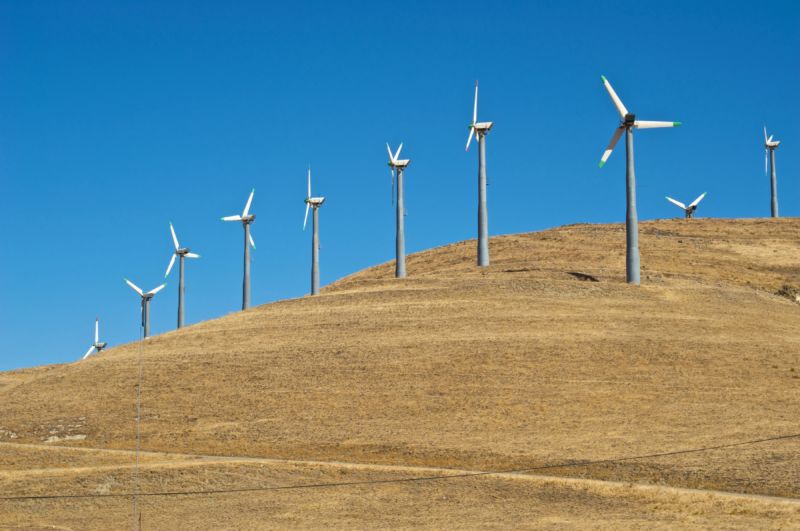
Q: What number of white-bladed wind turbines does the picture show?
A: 10